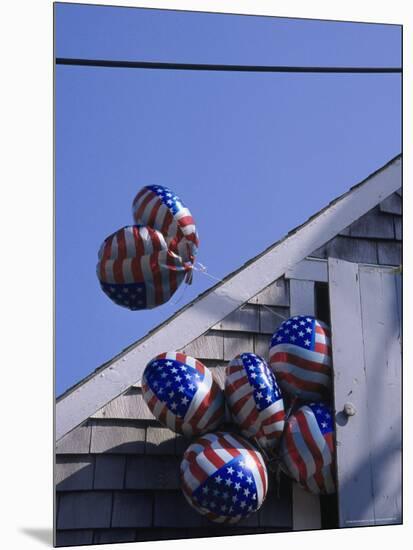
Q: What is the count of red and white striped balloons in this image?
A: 7